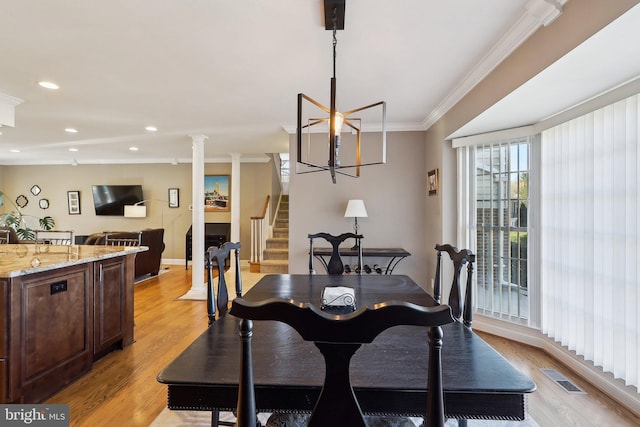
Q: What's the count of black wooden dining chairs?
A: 4